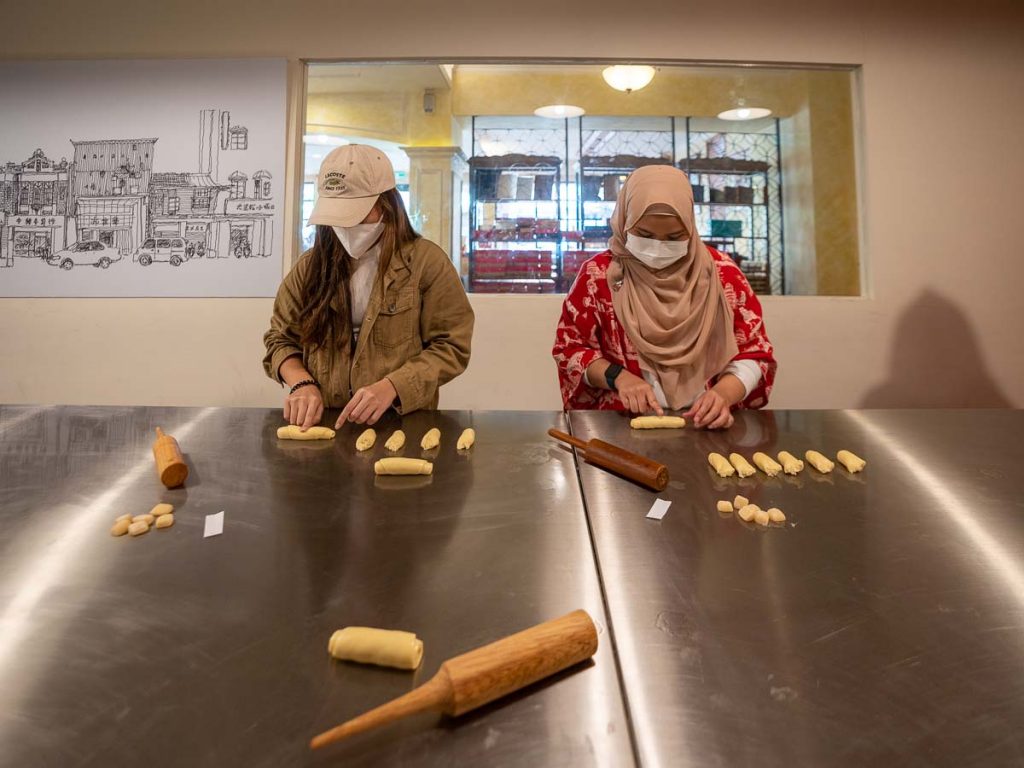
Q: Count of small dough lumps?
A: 12